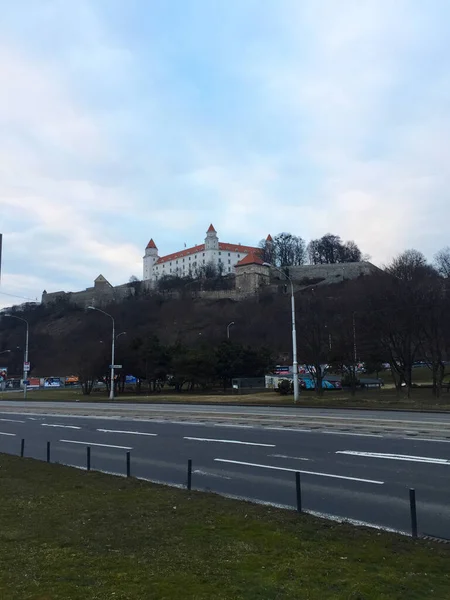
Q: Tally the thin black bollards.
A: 7